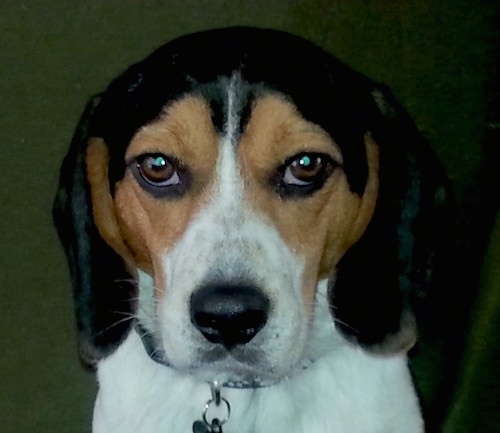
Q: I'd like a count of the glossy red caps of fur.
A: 0